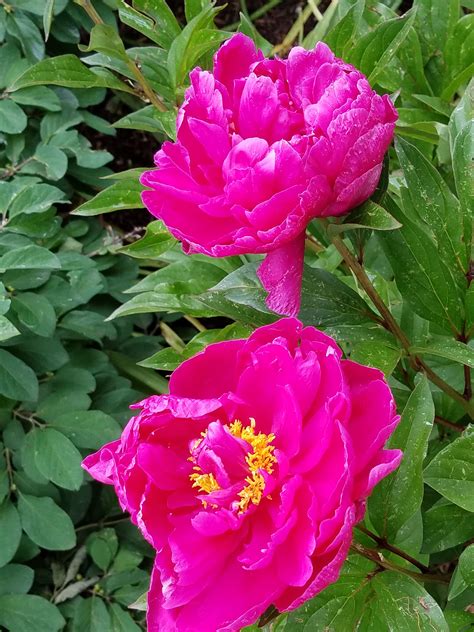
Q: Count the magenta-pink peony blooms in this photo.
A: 2